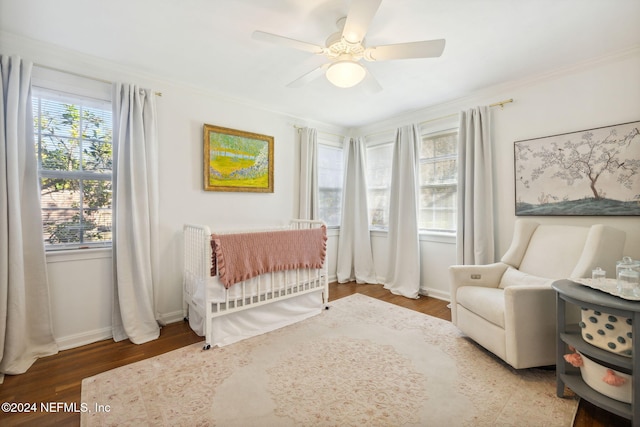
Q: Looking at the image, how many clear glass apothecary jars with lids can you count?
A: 3